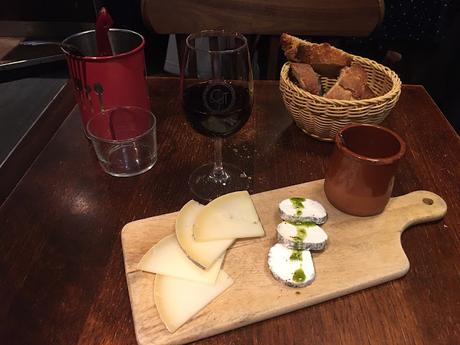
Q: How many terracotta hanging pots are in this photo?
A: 0